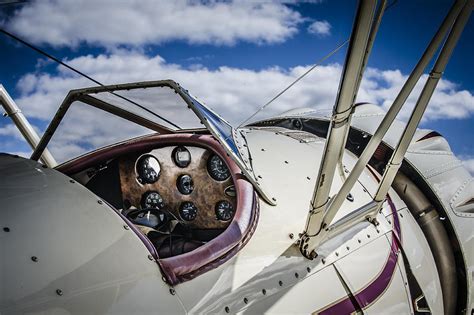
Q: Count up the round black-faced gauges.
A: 7